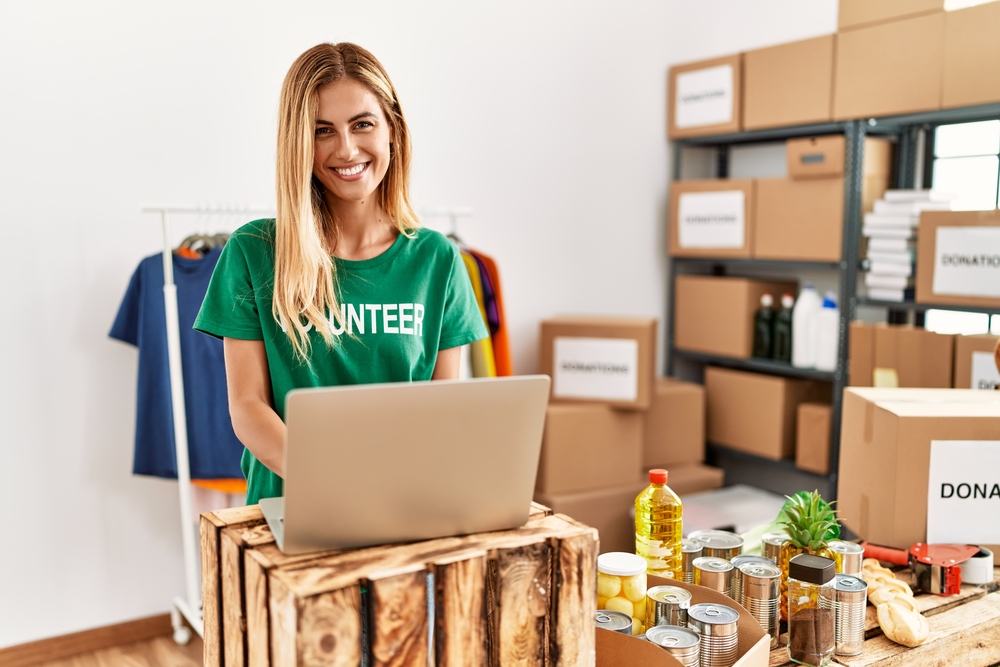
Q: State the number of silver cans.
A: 12